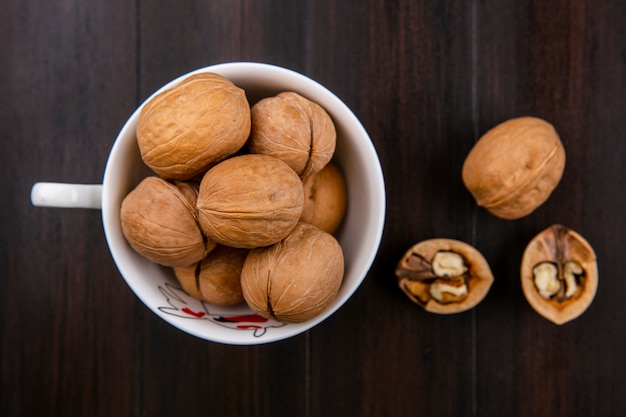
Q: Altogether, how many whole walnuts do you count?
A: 8